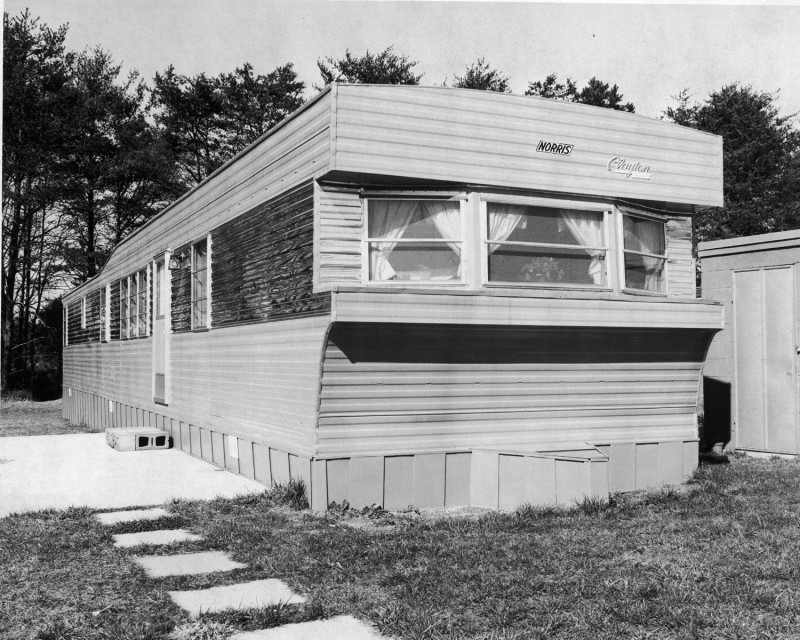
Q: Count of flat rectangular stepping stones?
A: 5